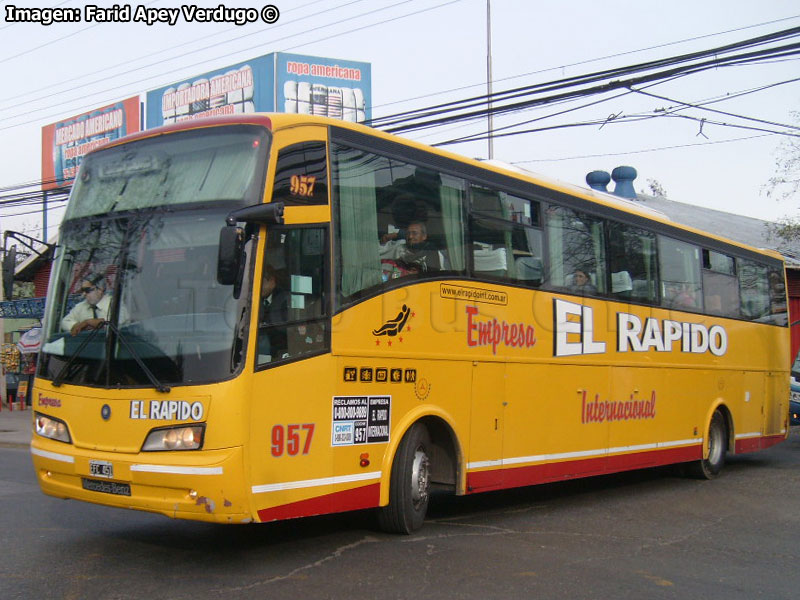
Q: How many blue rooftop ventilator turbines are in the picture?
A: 2